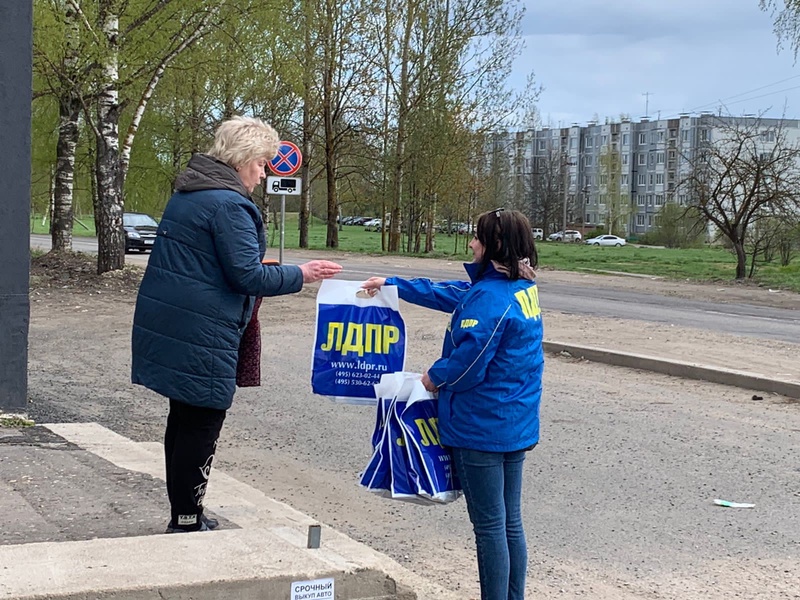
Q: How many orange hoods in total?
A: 0